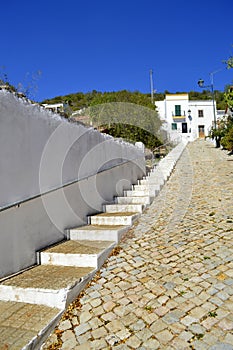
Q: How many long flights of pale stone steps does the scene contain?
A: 1